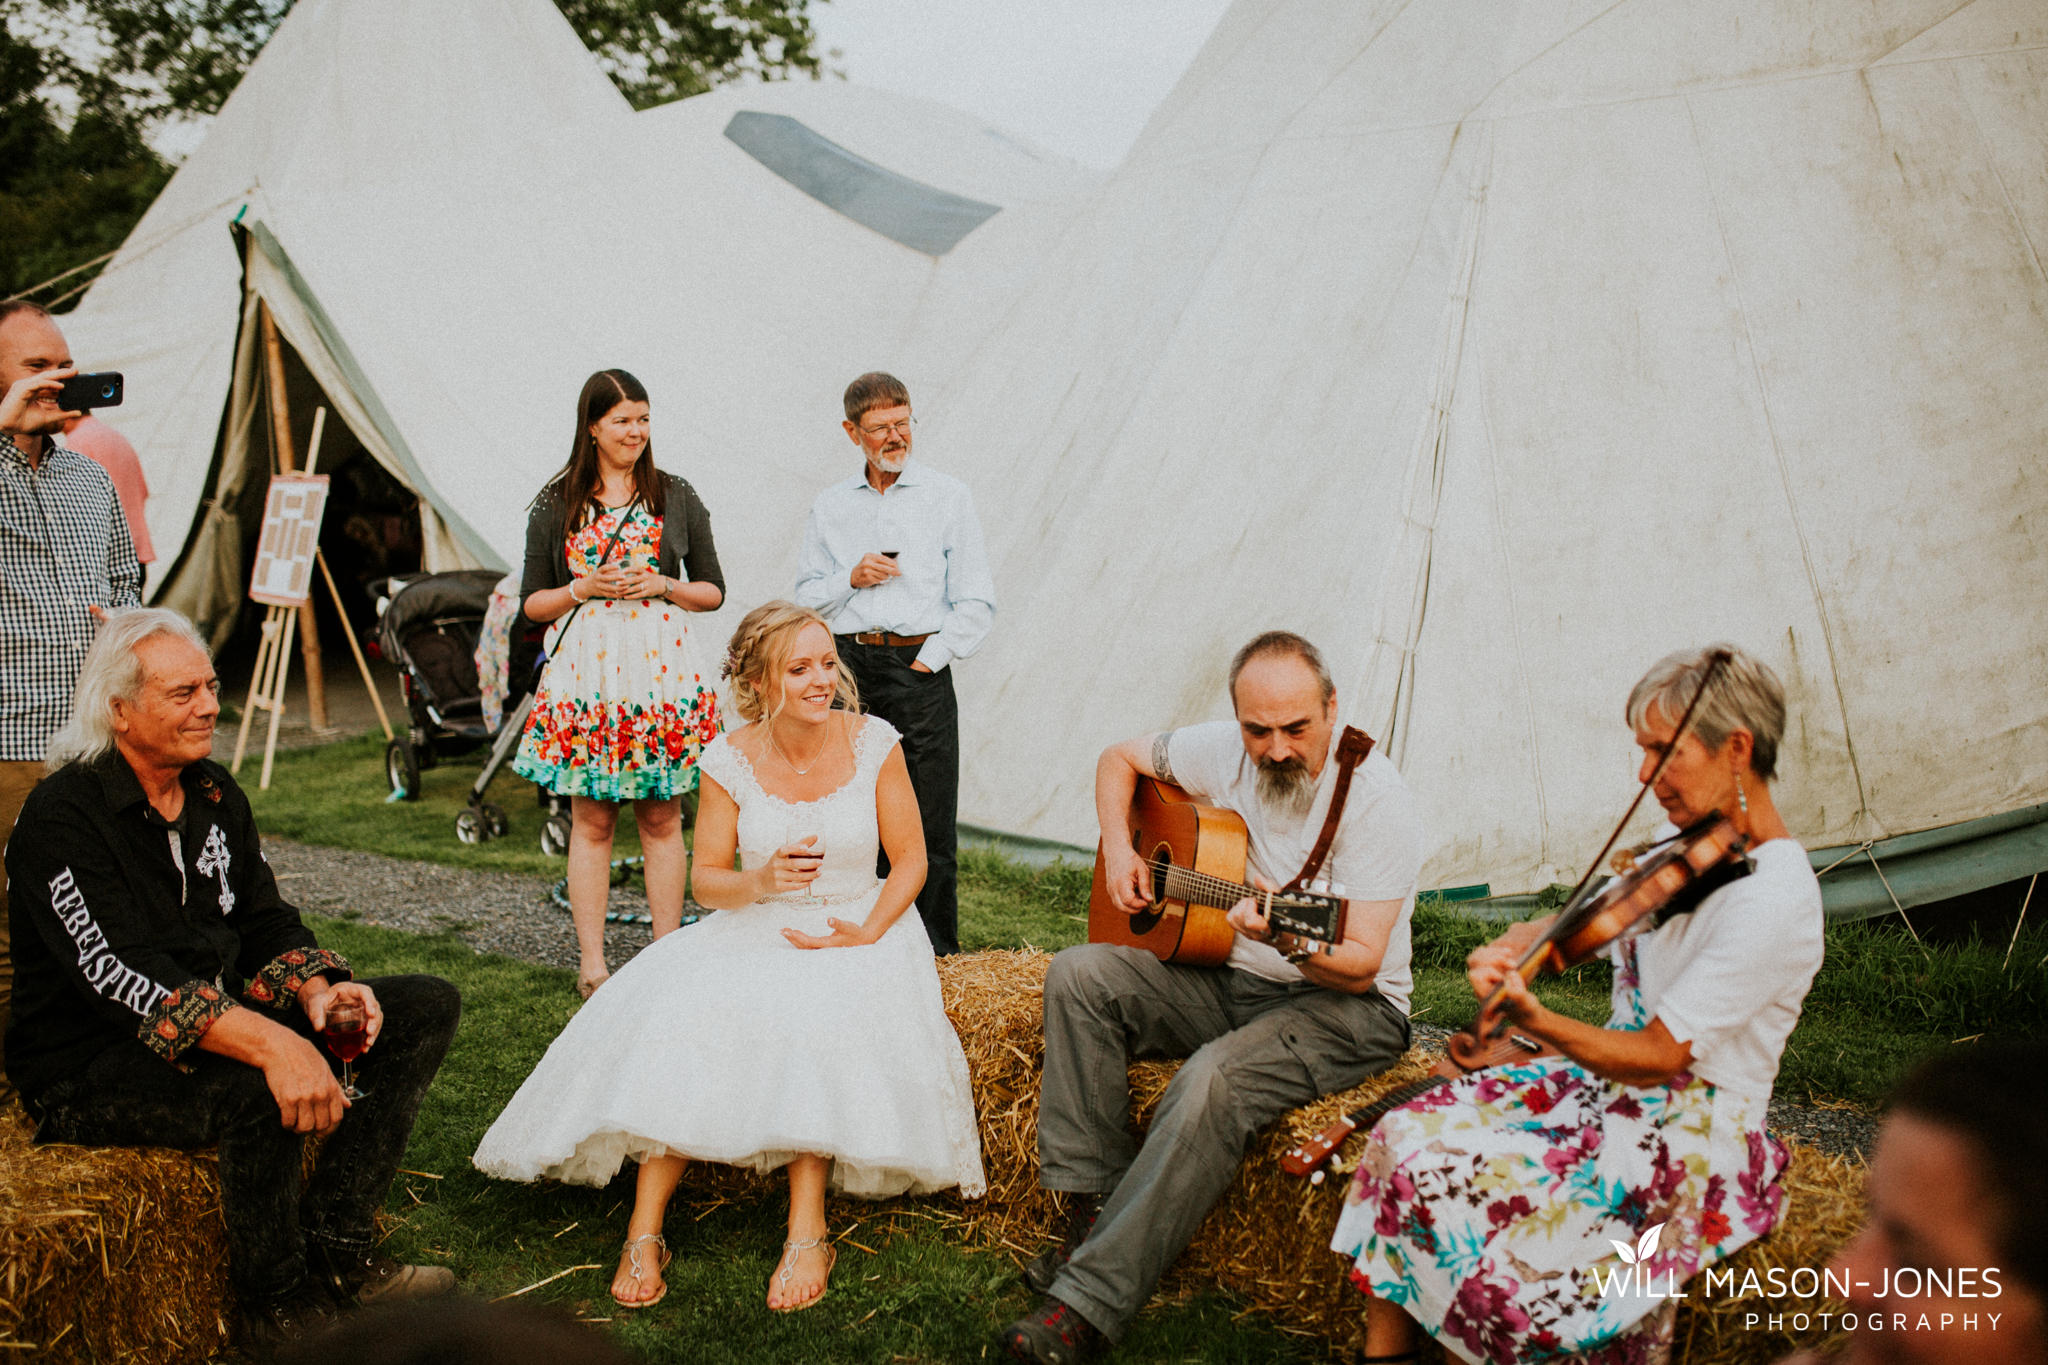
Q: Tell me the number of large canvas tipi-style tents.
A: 2